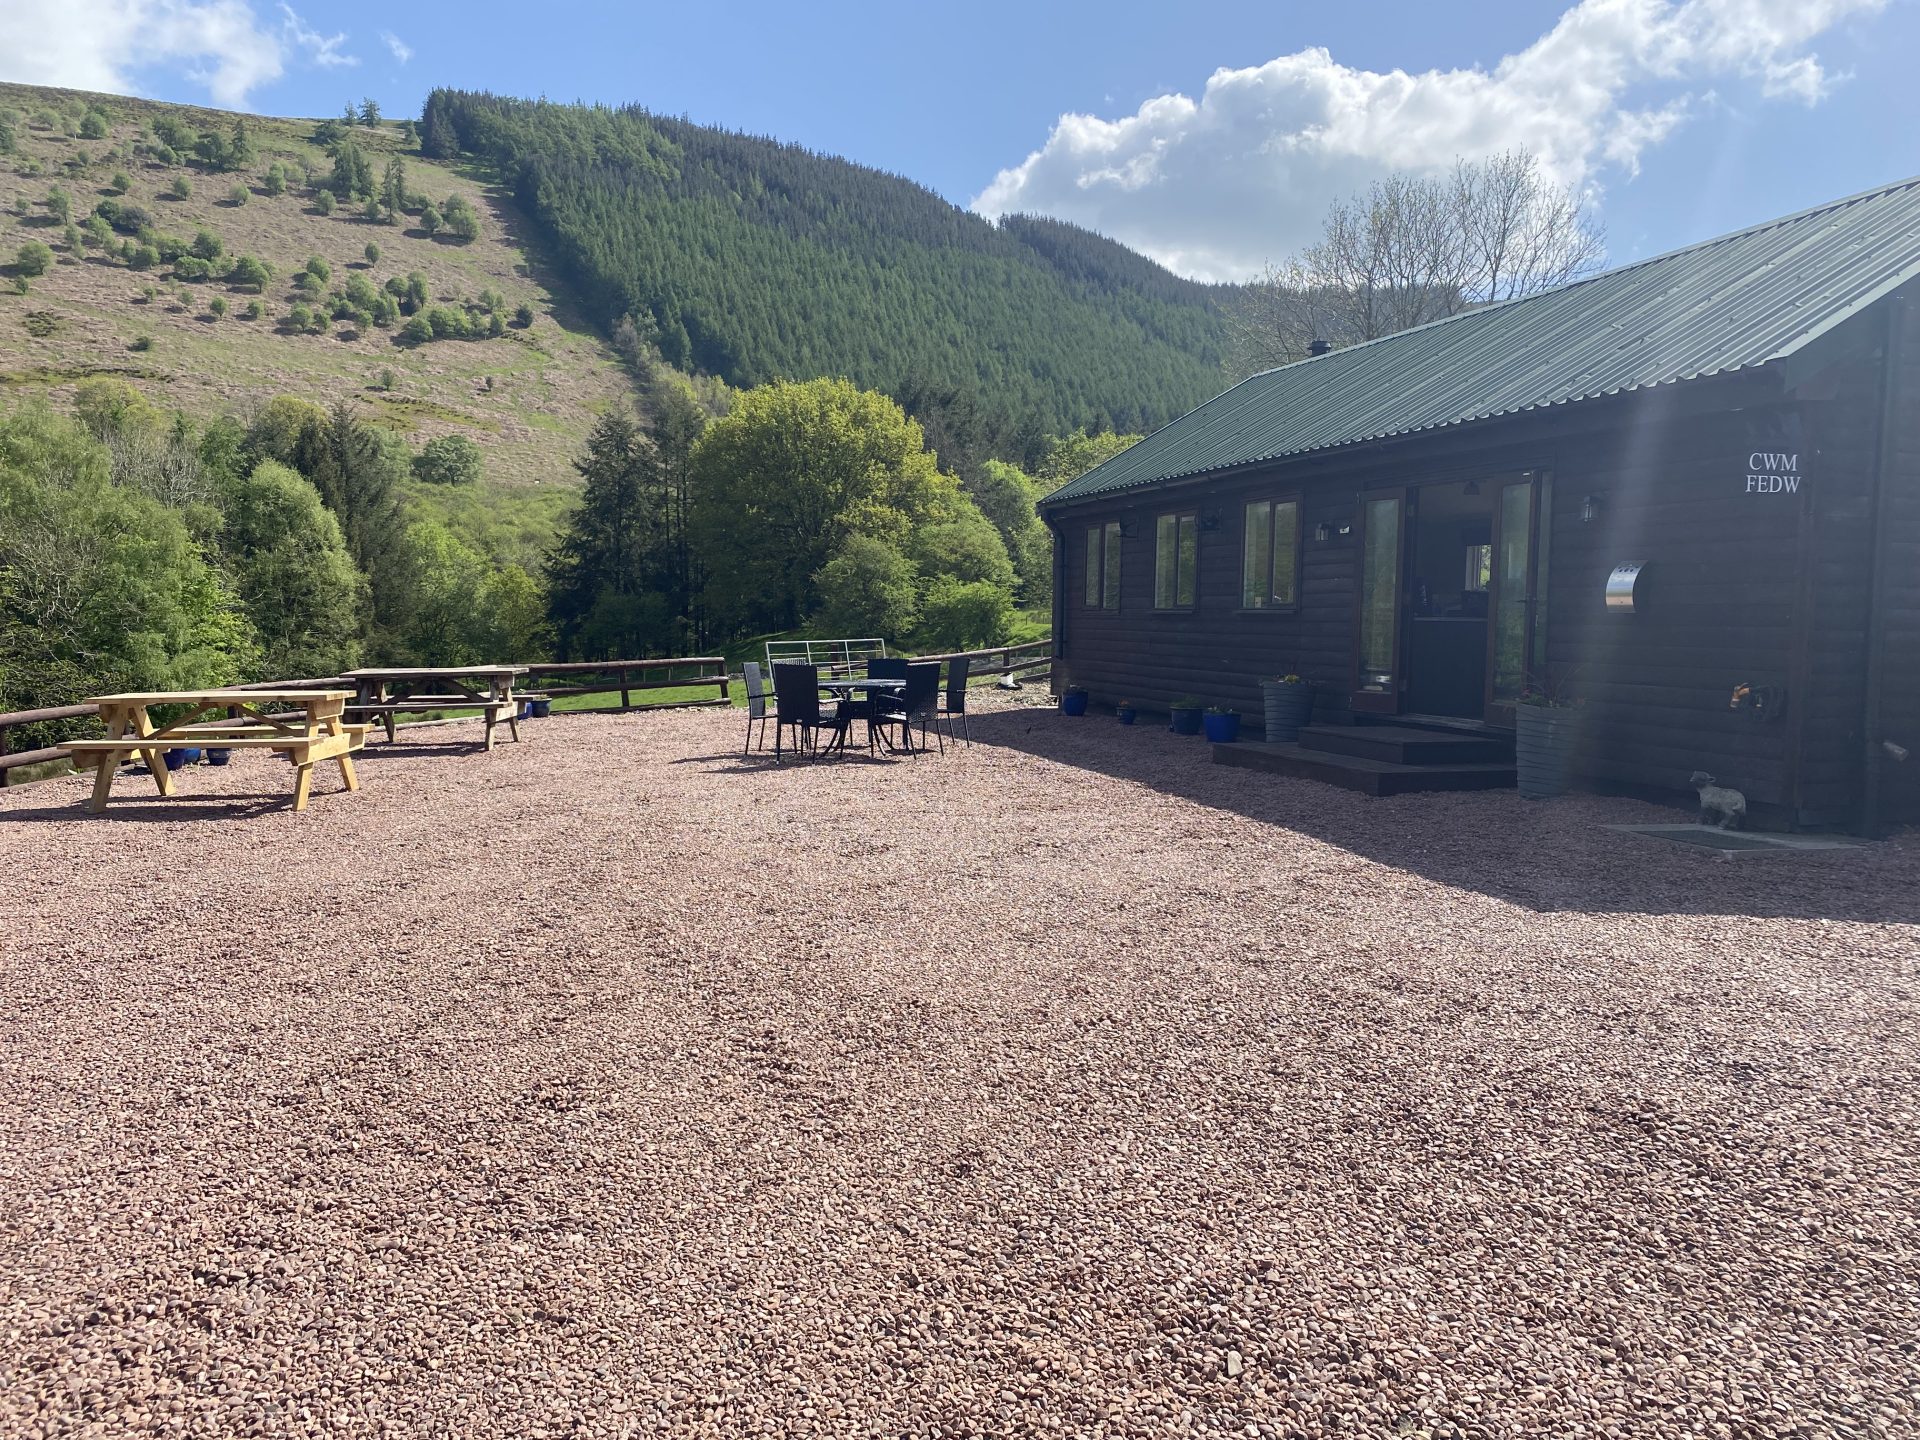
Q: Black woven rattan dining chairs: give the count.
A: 6